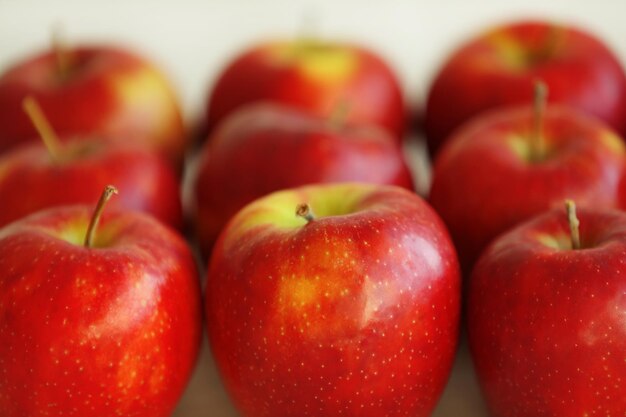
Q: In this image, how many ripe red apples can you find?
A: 9